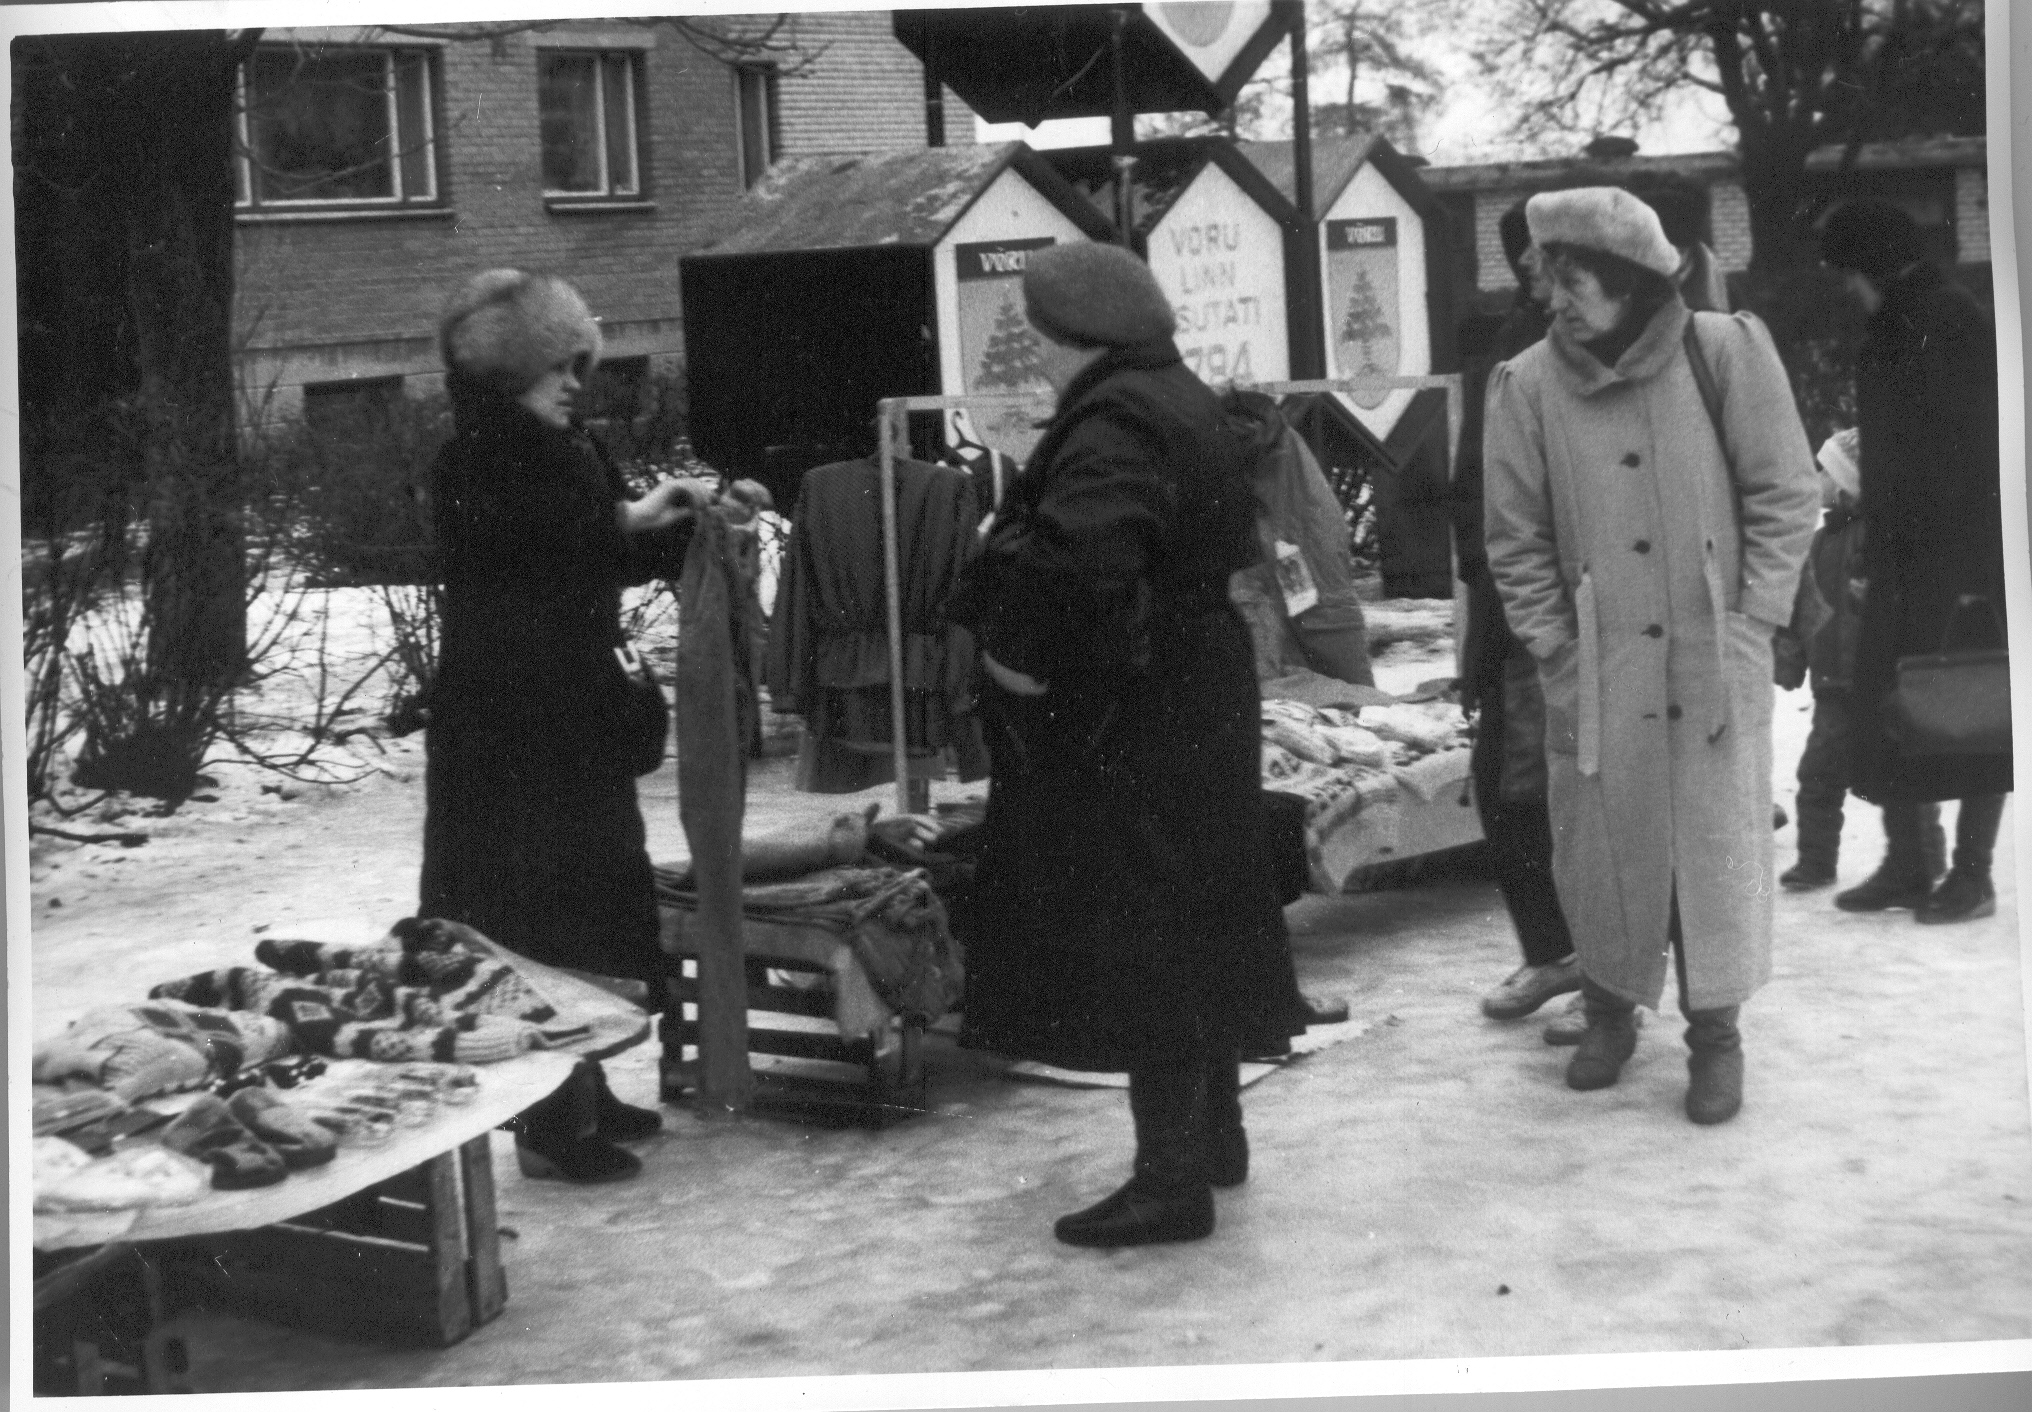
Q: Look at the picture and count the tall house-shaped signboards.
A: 3